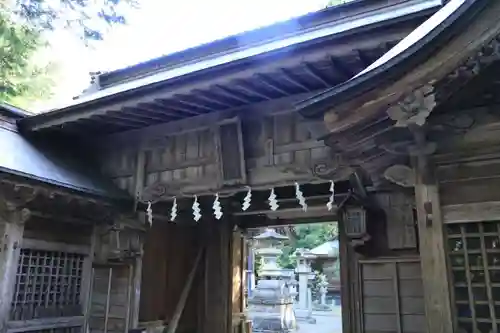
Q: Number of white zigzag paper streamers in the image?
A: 8